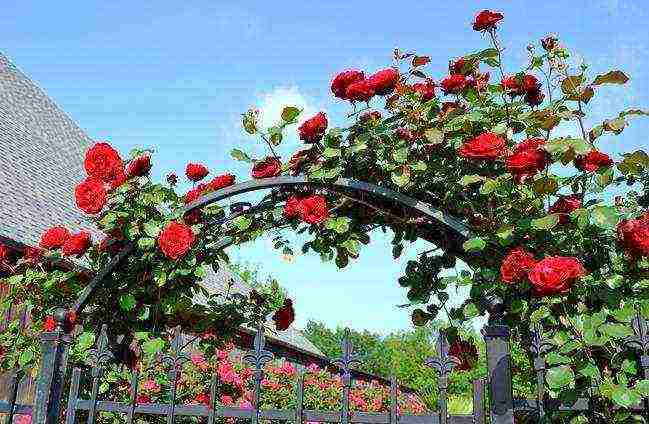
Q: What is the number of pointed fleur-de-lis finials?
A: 7